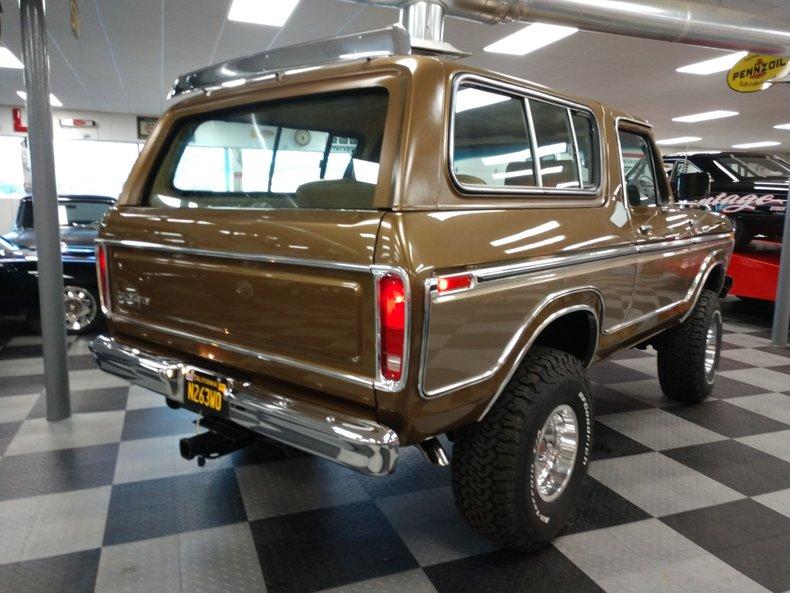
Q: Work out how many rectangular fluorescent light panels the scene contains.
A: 9